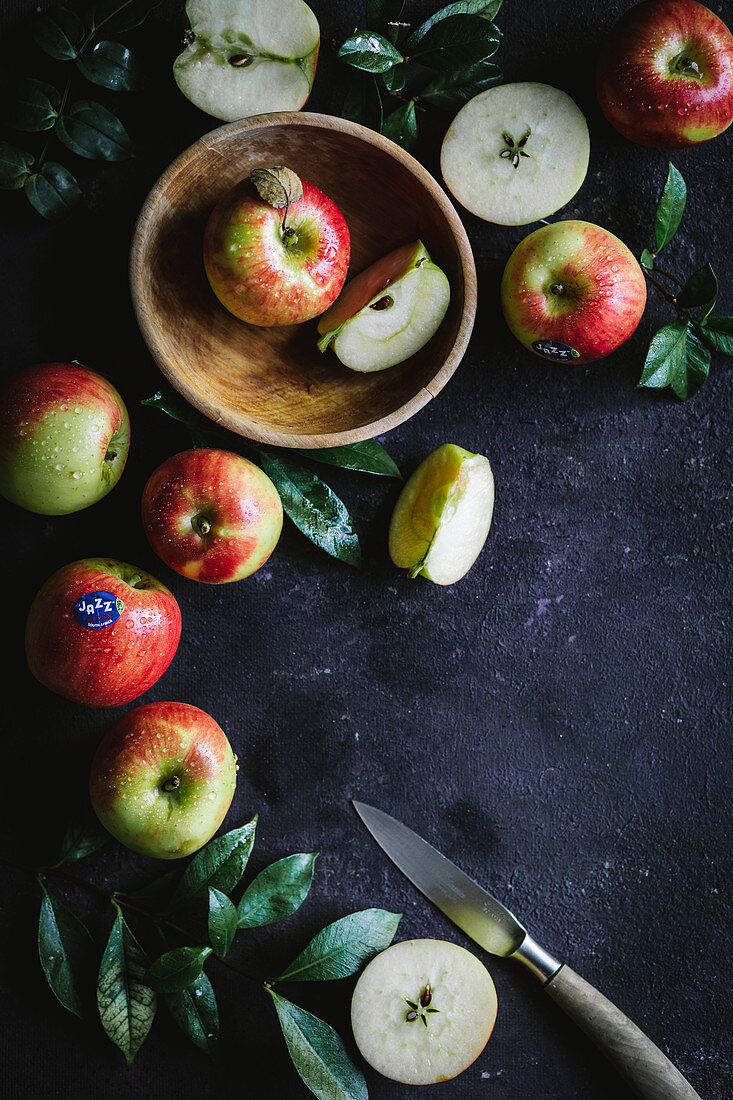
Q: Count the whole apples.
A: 7